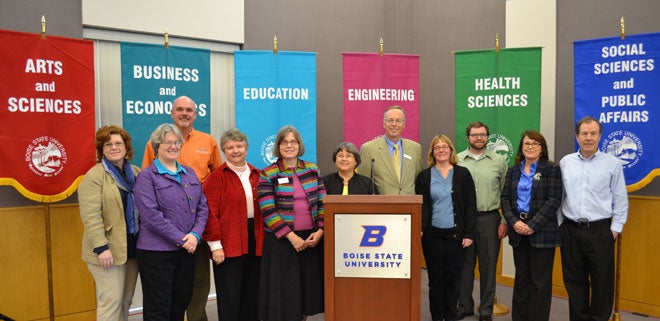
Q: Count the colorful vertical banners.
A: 6